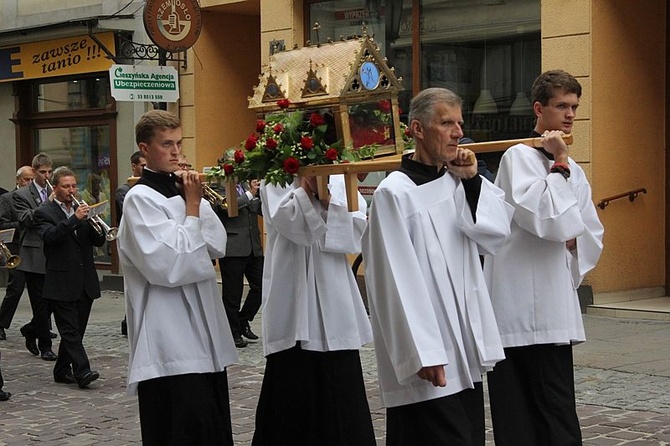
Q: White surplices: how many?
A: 4